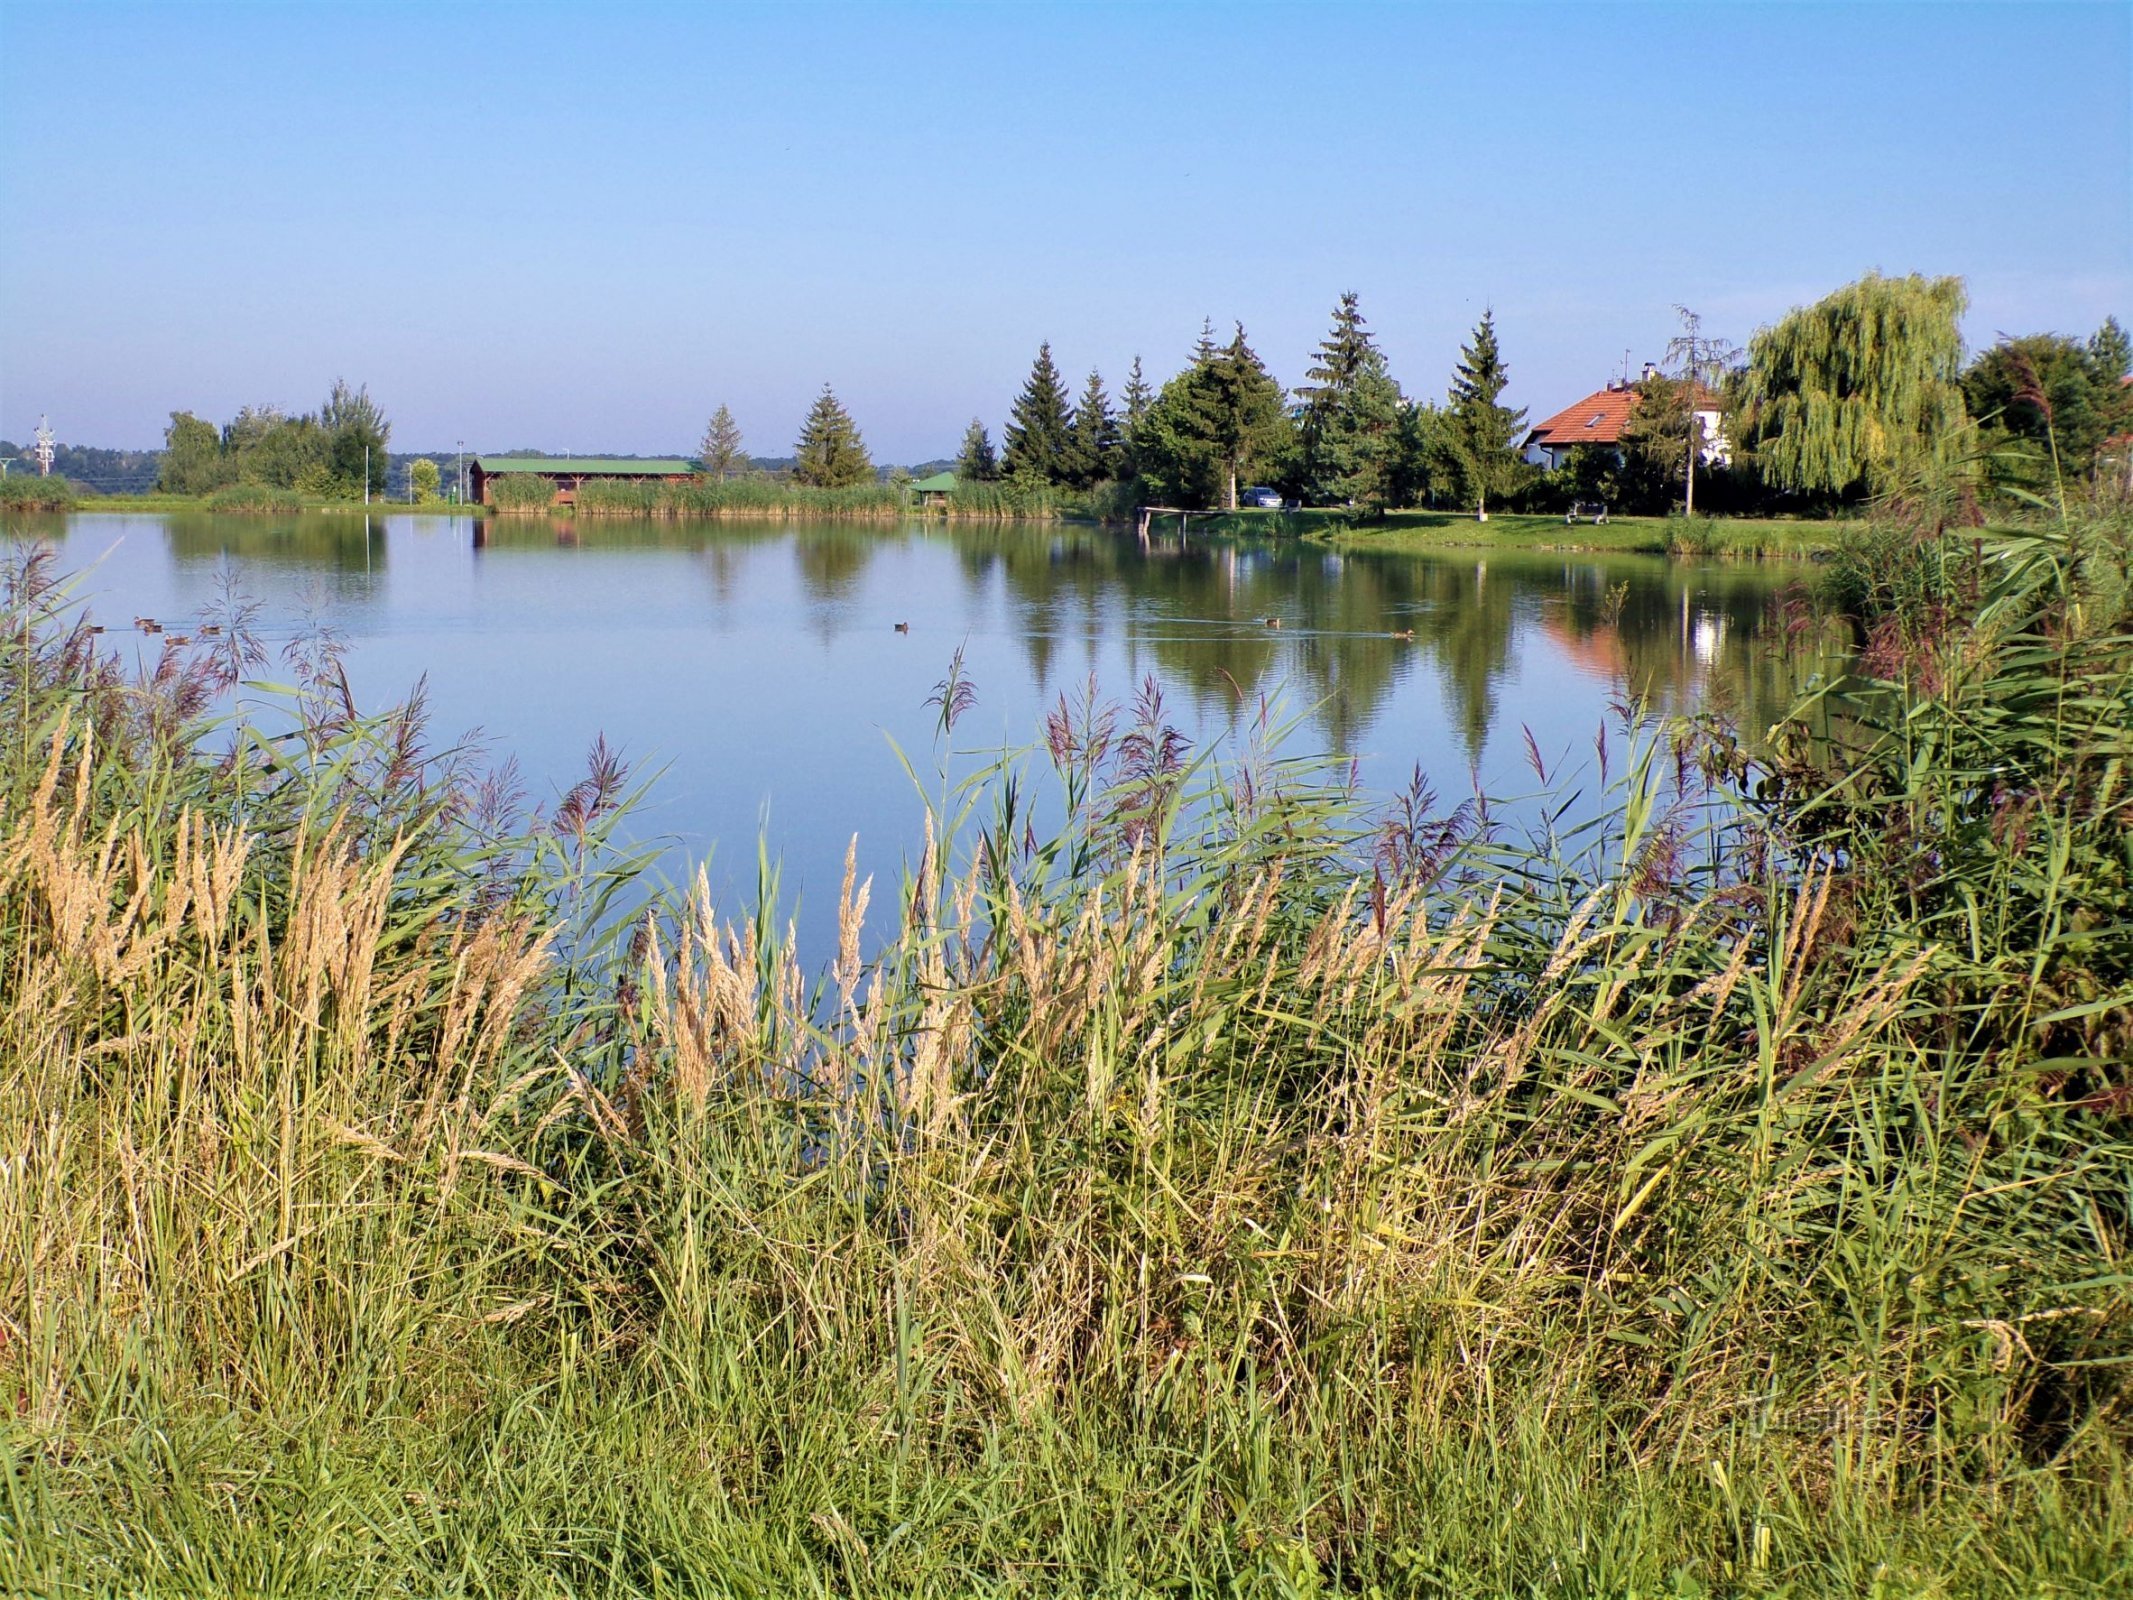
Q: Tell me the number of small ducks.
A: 8